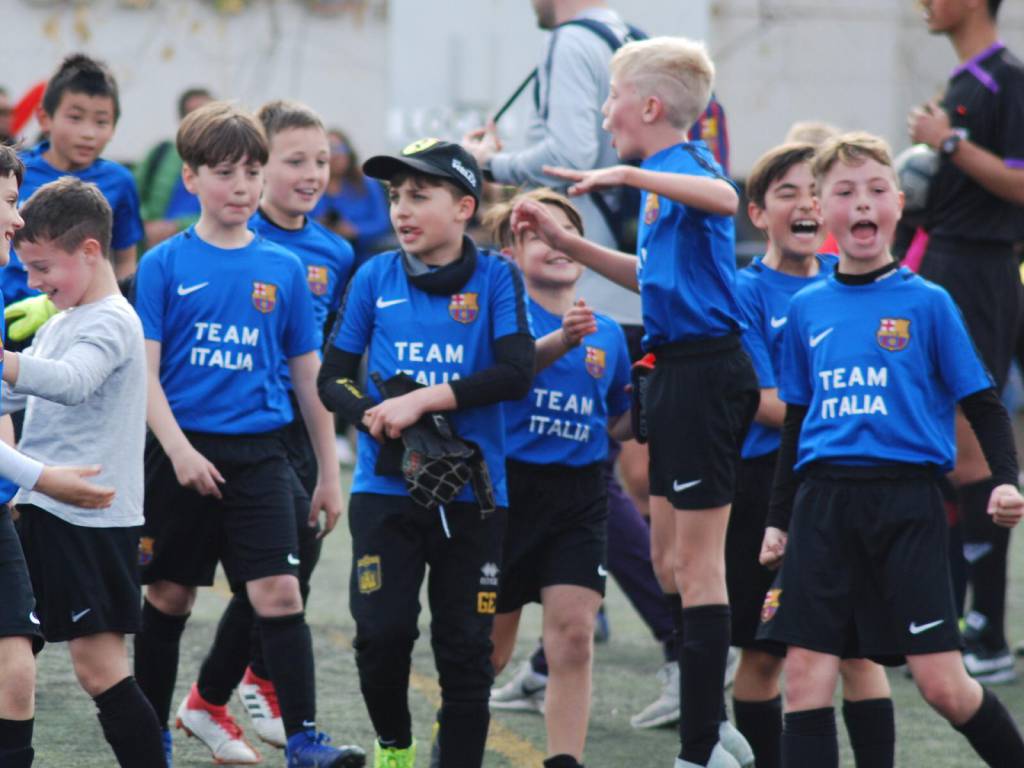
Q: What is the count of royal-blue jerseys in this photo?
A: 9